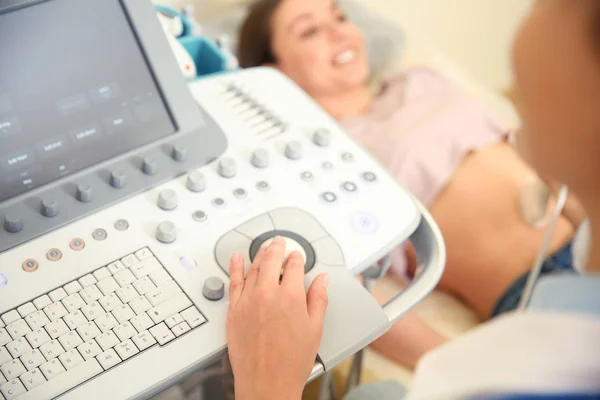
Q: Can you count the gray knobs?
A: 14